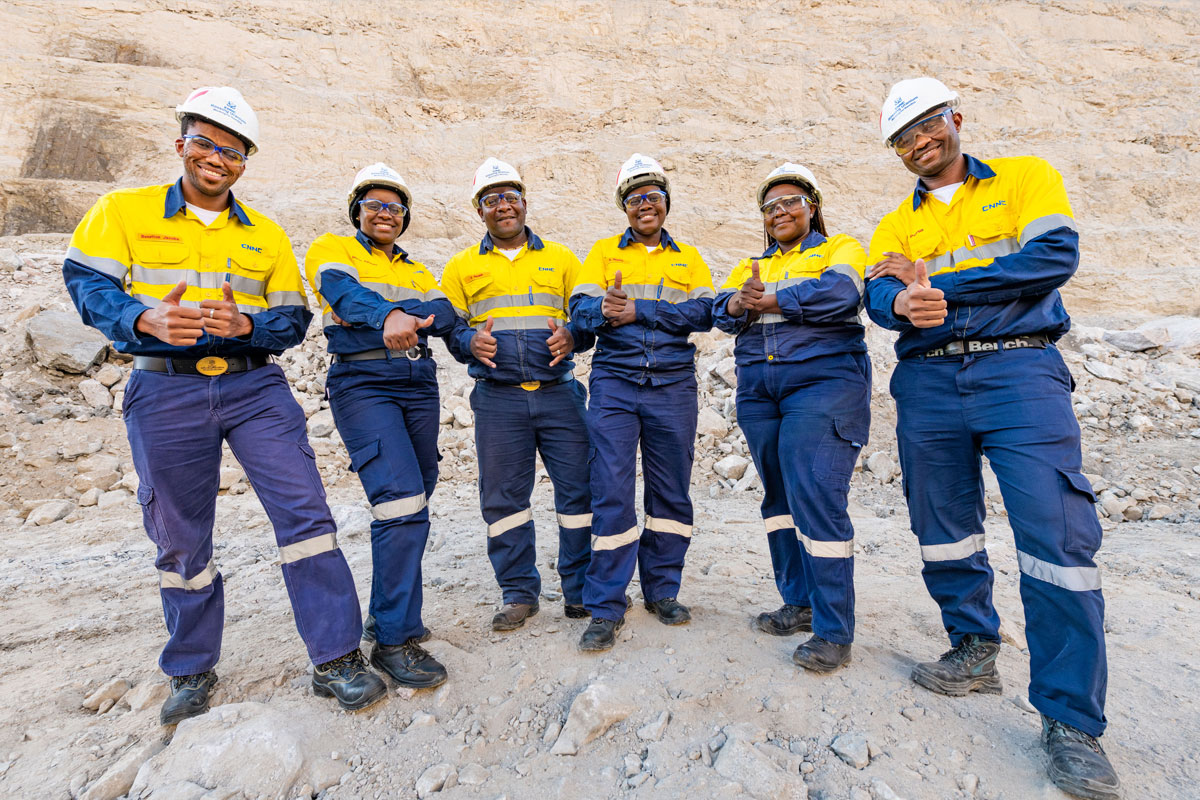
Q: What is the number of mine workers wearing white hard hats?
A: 6